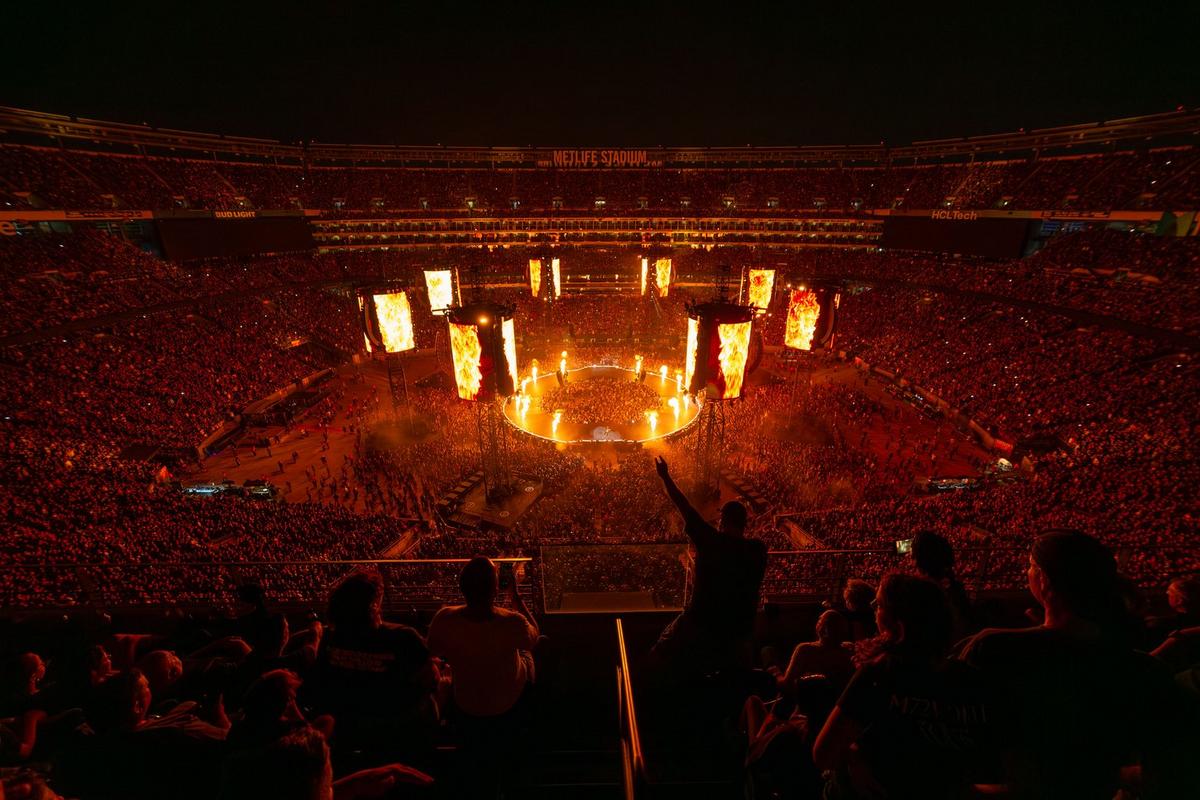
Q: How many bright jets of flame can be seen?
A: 12